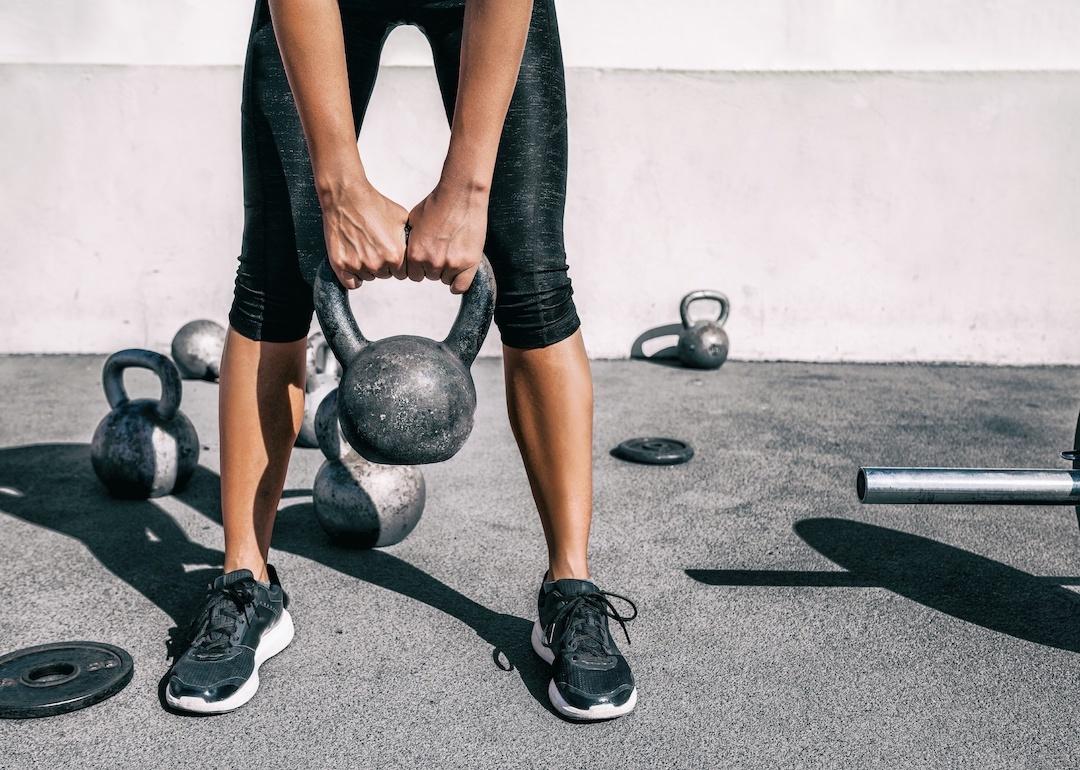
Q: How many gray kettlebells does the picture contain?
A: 6